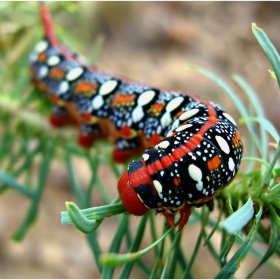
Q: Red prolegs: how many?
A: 3